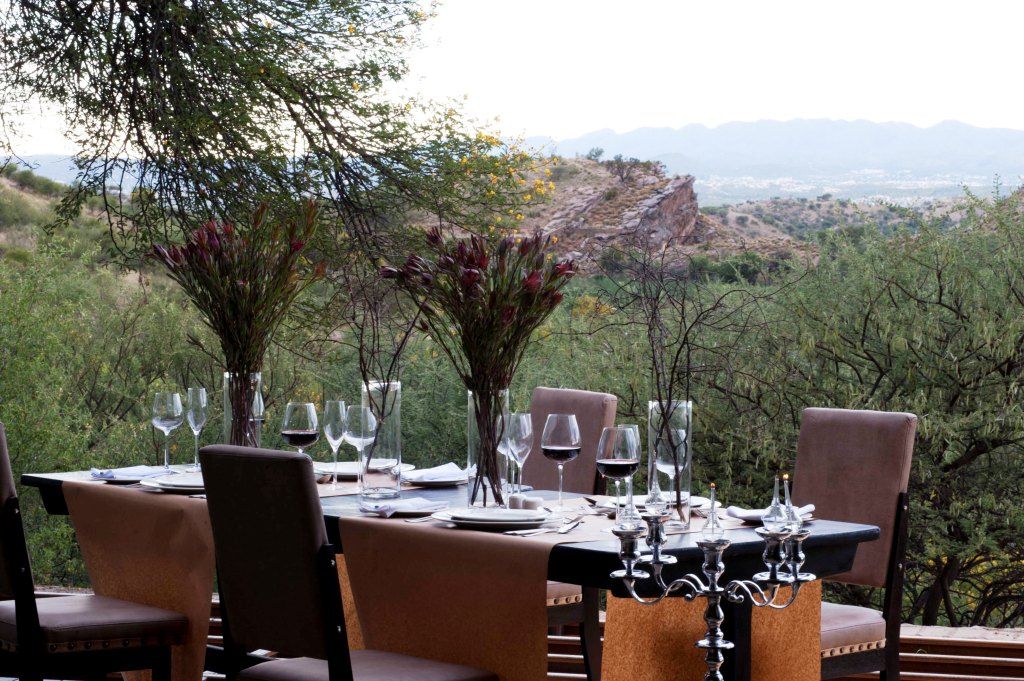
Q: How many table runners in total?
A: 2